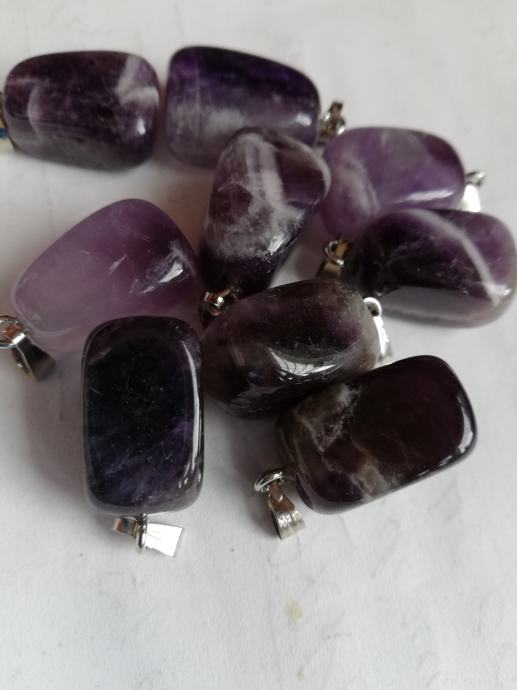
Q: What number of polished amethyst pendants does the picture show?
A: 9